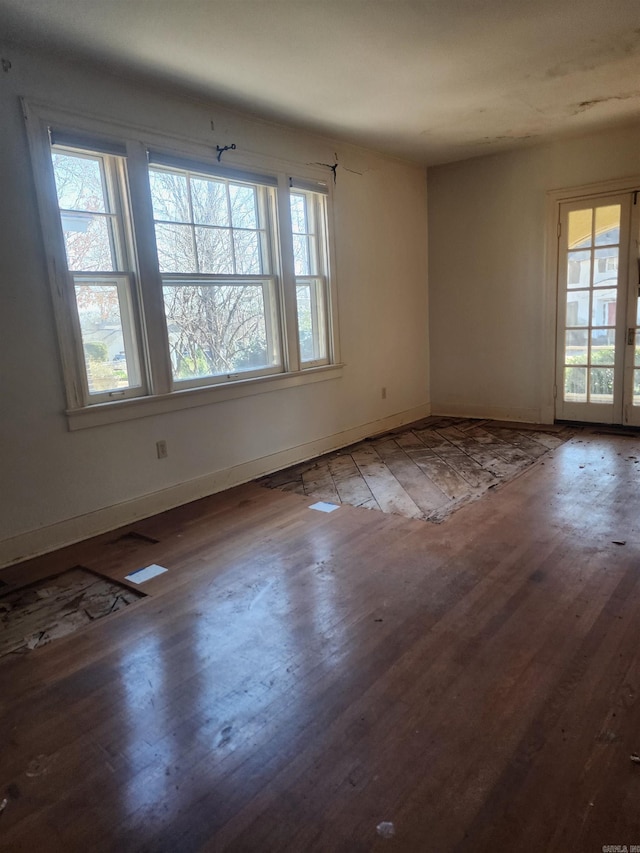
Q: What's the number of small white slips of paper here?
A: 2